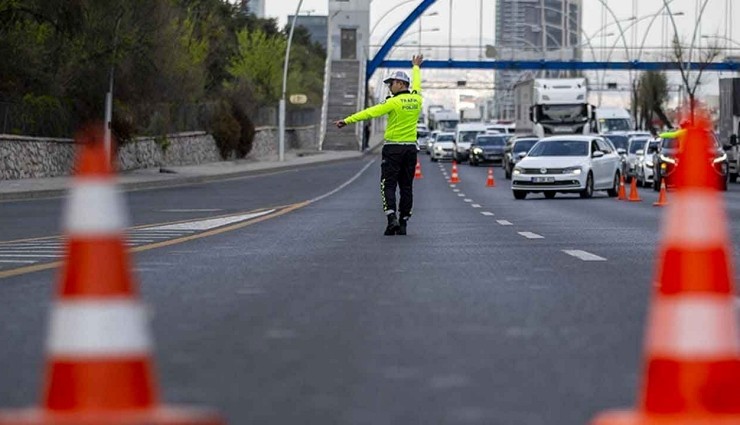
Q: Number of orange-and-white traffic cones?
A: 8